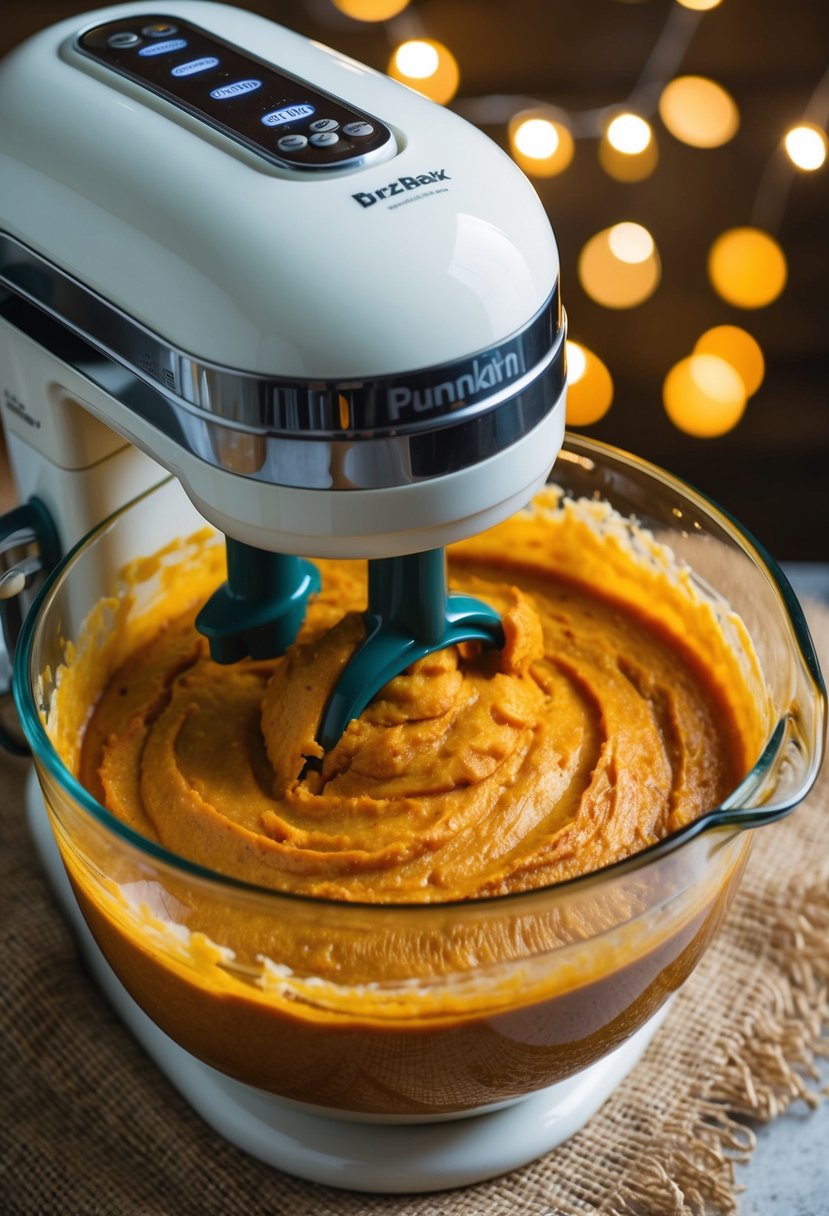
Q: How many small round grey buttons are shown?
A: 6